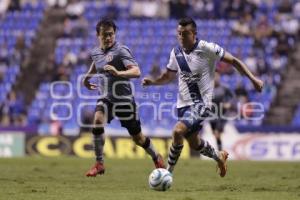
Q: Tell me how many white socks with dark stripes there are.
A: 2